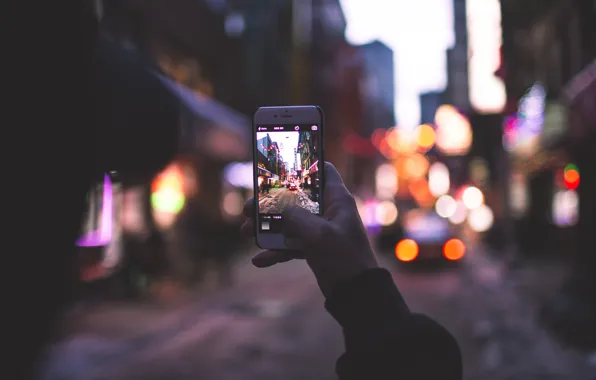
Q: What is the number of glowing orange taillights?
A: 2